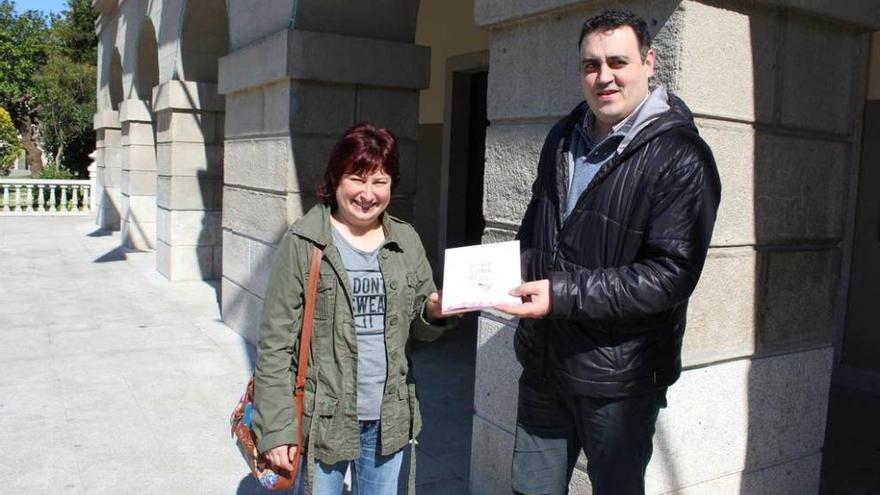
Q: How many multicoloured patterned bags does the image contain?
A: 1